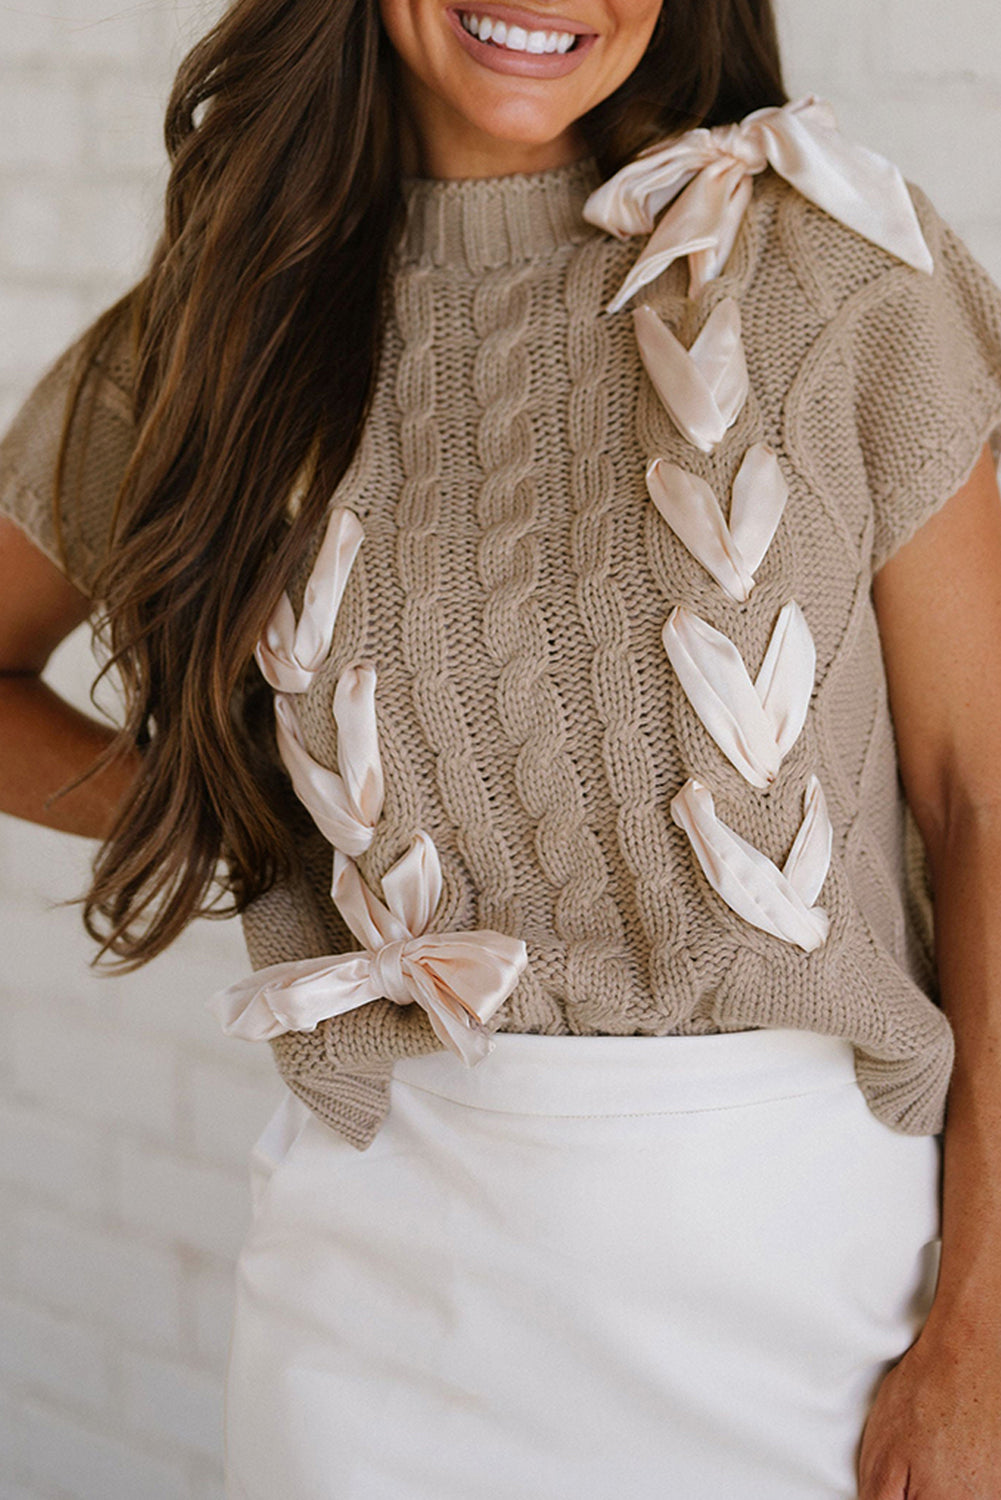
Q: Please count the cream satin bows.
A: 2